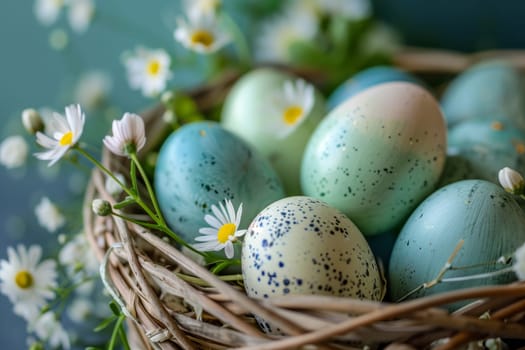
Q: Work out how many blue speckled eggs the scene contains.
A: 2